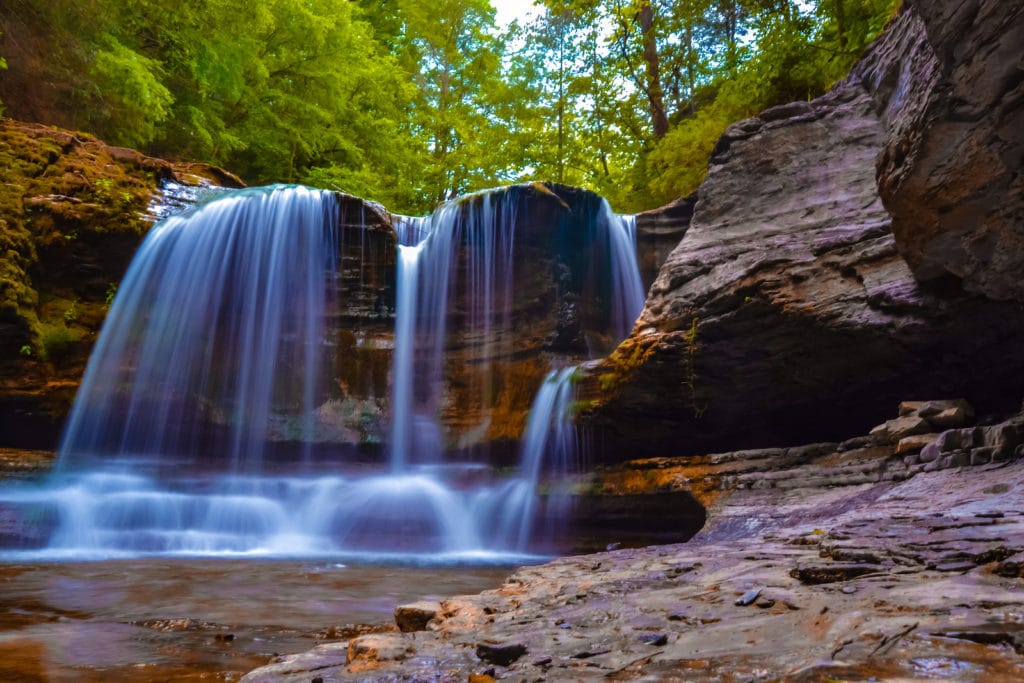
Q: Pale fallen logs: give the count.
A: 0